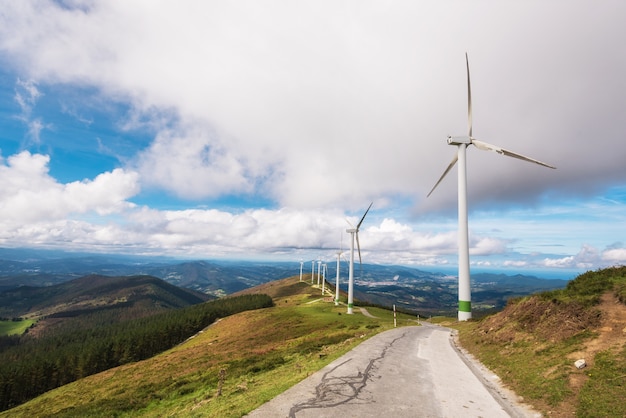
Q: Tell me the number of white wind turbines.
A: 7